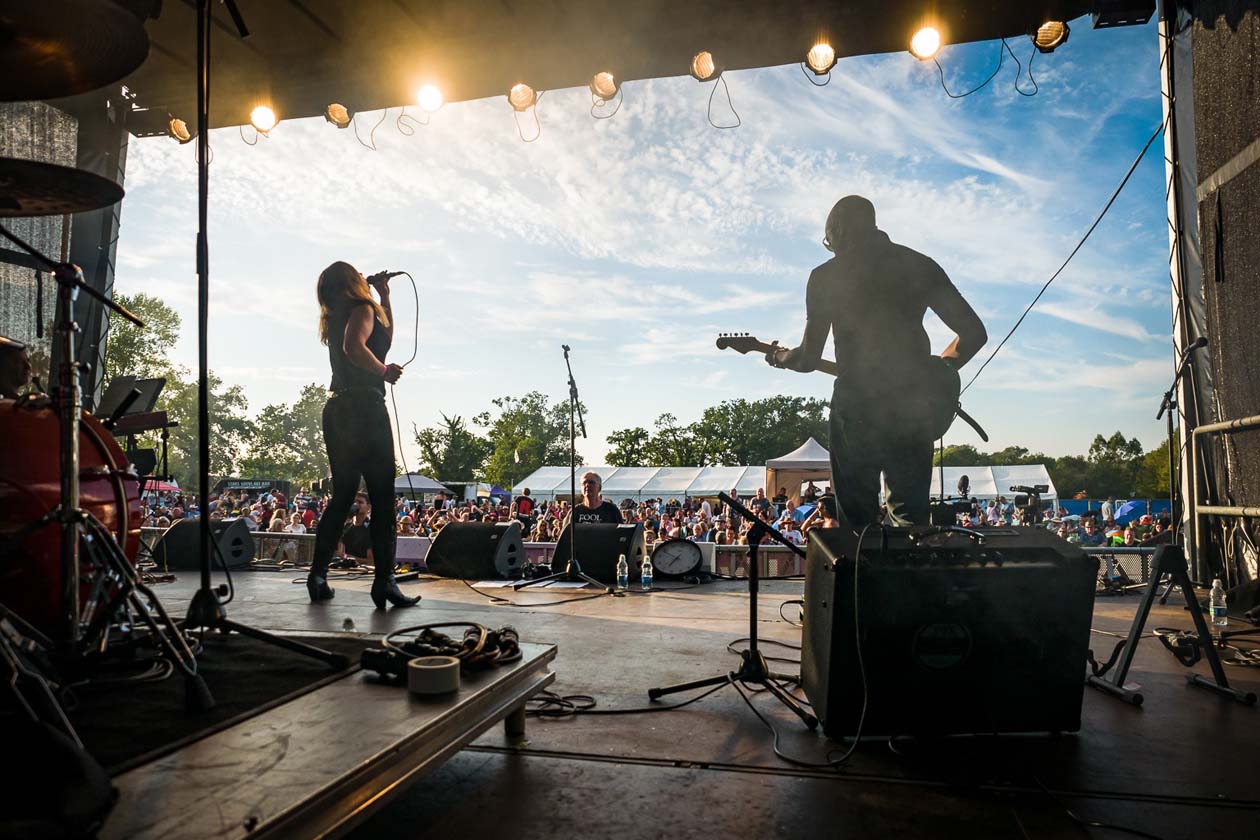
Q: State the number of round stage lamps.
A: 10